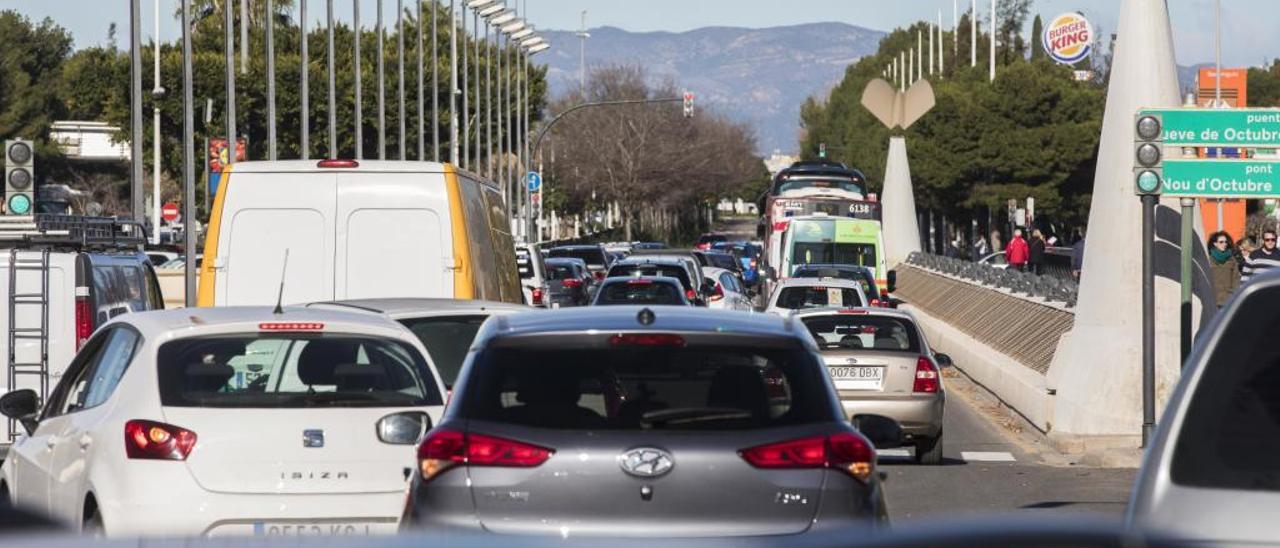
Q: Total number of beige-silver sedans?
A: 1